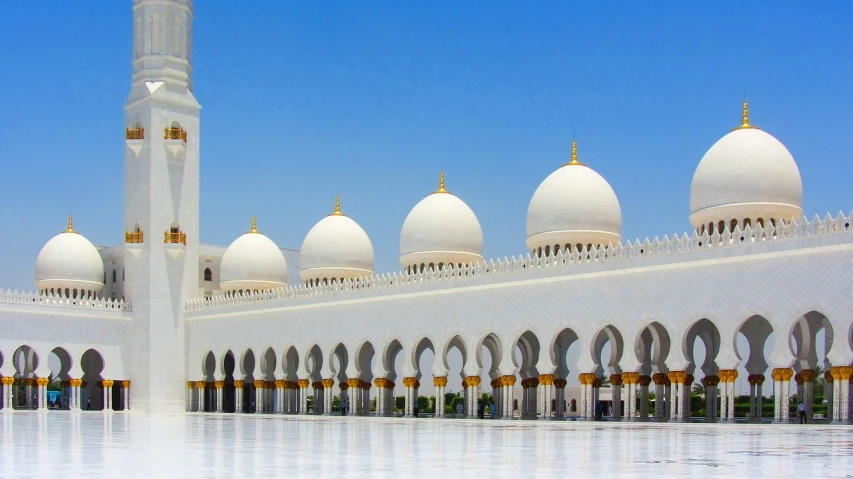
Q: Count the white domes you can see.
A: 6